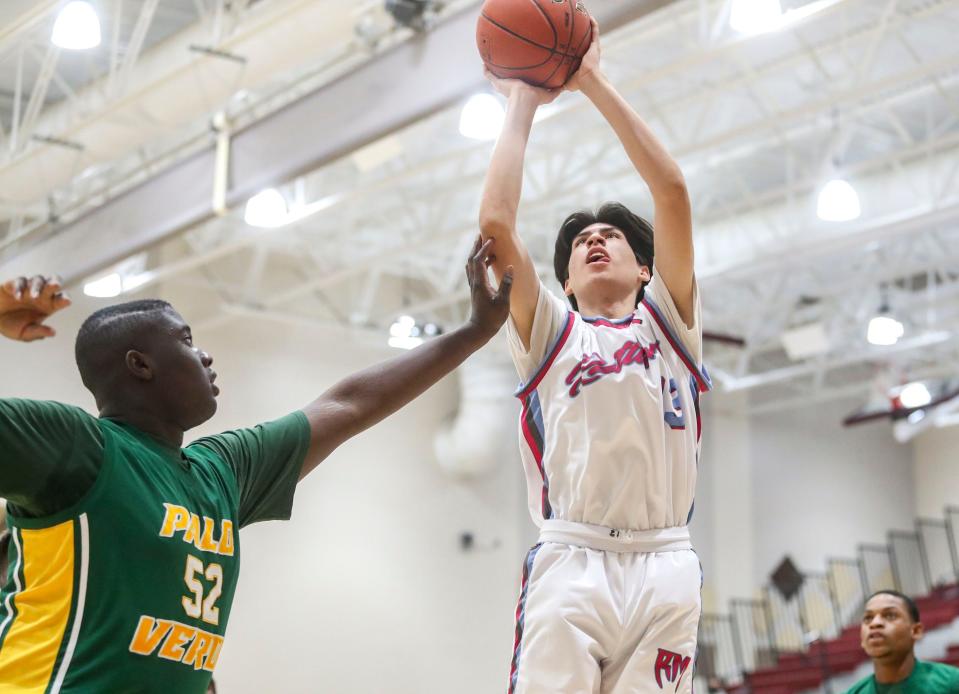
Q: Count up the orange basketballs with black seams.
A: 1